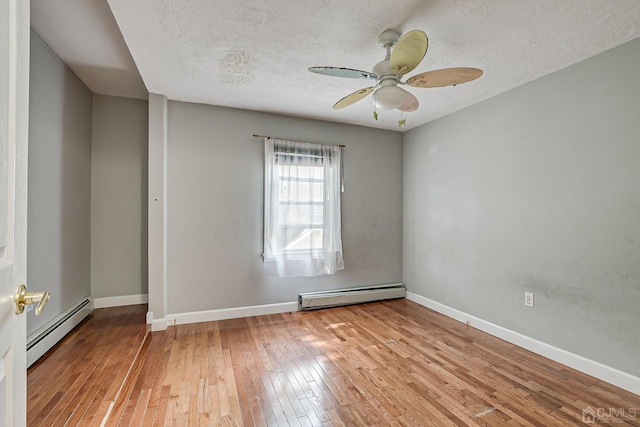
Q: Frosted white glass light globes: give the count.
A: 1